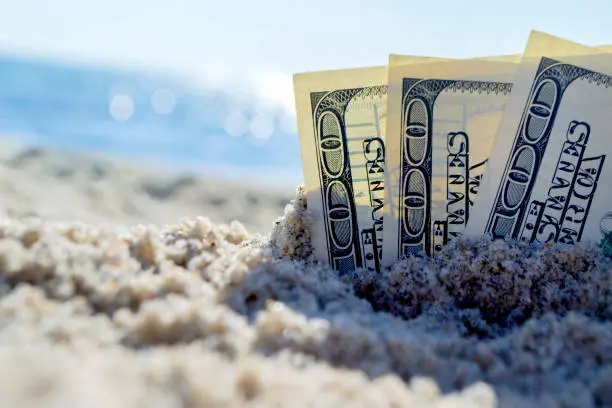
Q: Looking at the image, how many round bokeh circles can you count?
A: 4